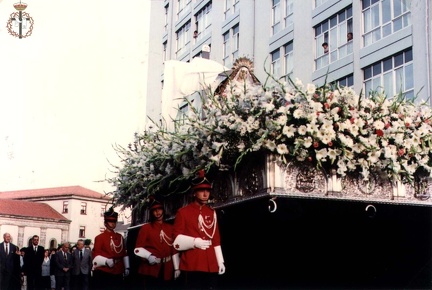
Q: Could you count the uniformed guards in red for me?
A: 3